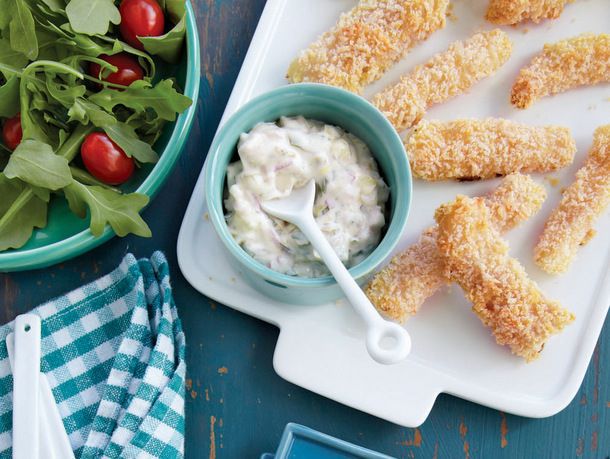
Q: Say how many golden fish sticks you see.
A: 8